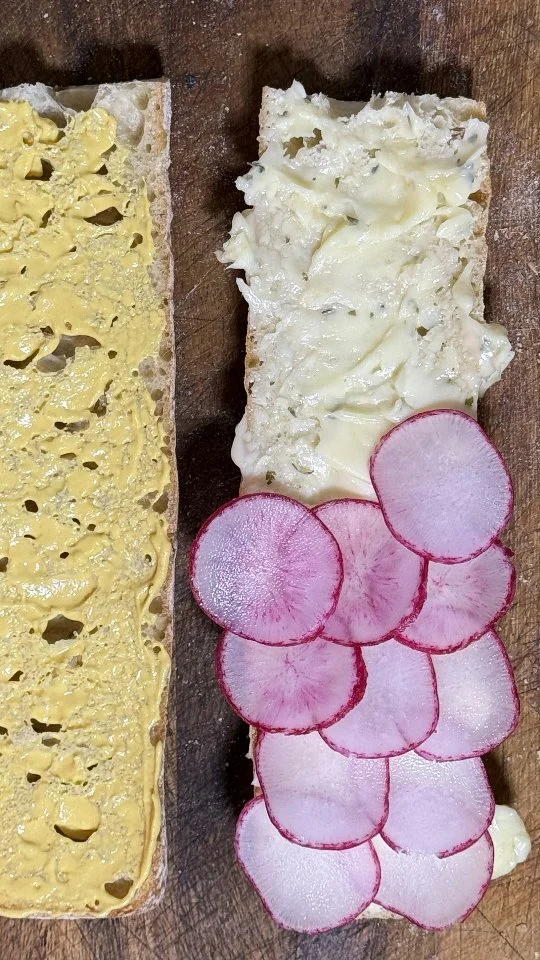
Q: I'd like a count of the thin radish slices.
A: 11